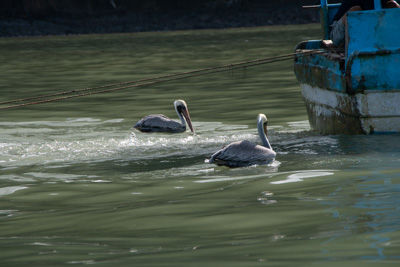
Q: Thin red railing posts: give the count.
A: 0